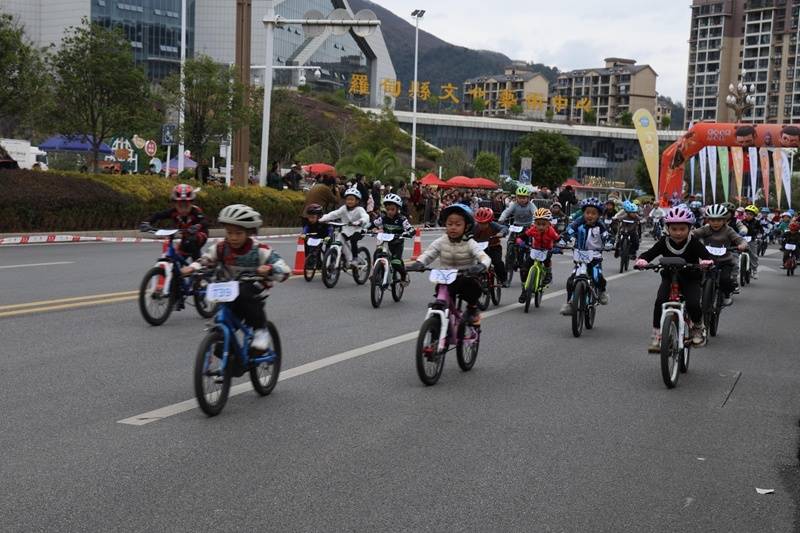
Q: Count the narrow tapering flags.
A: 10